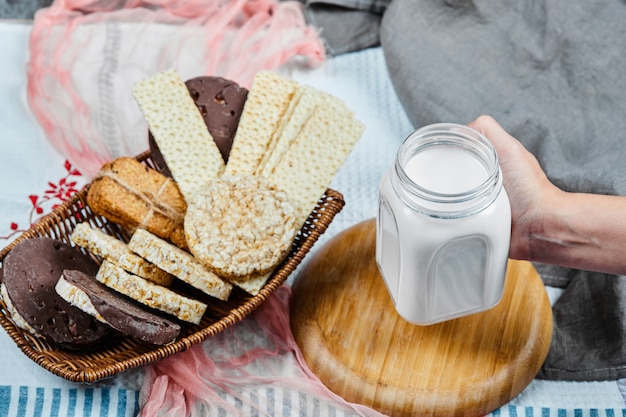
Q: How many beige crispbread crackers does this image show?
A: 5